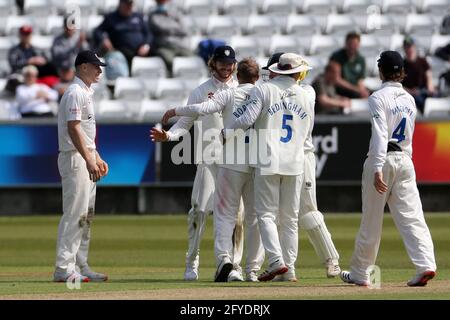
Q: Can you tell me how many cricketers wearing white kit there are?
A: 6